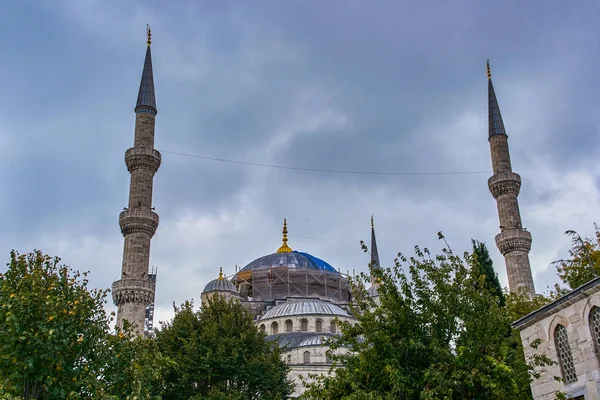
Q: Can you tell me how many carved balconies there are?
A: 5